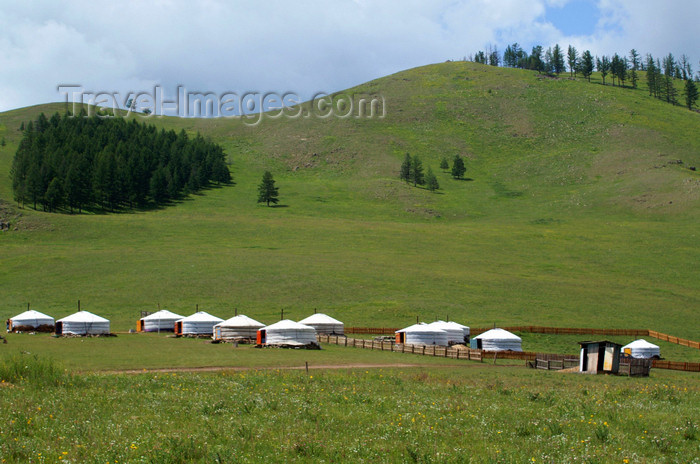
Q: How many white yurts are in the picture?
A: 12